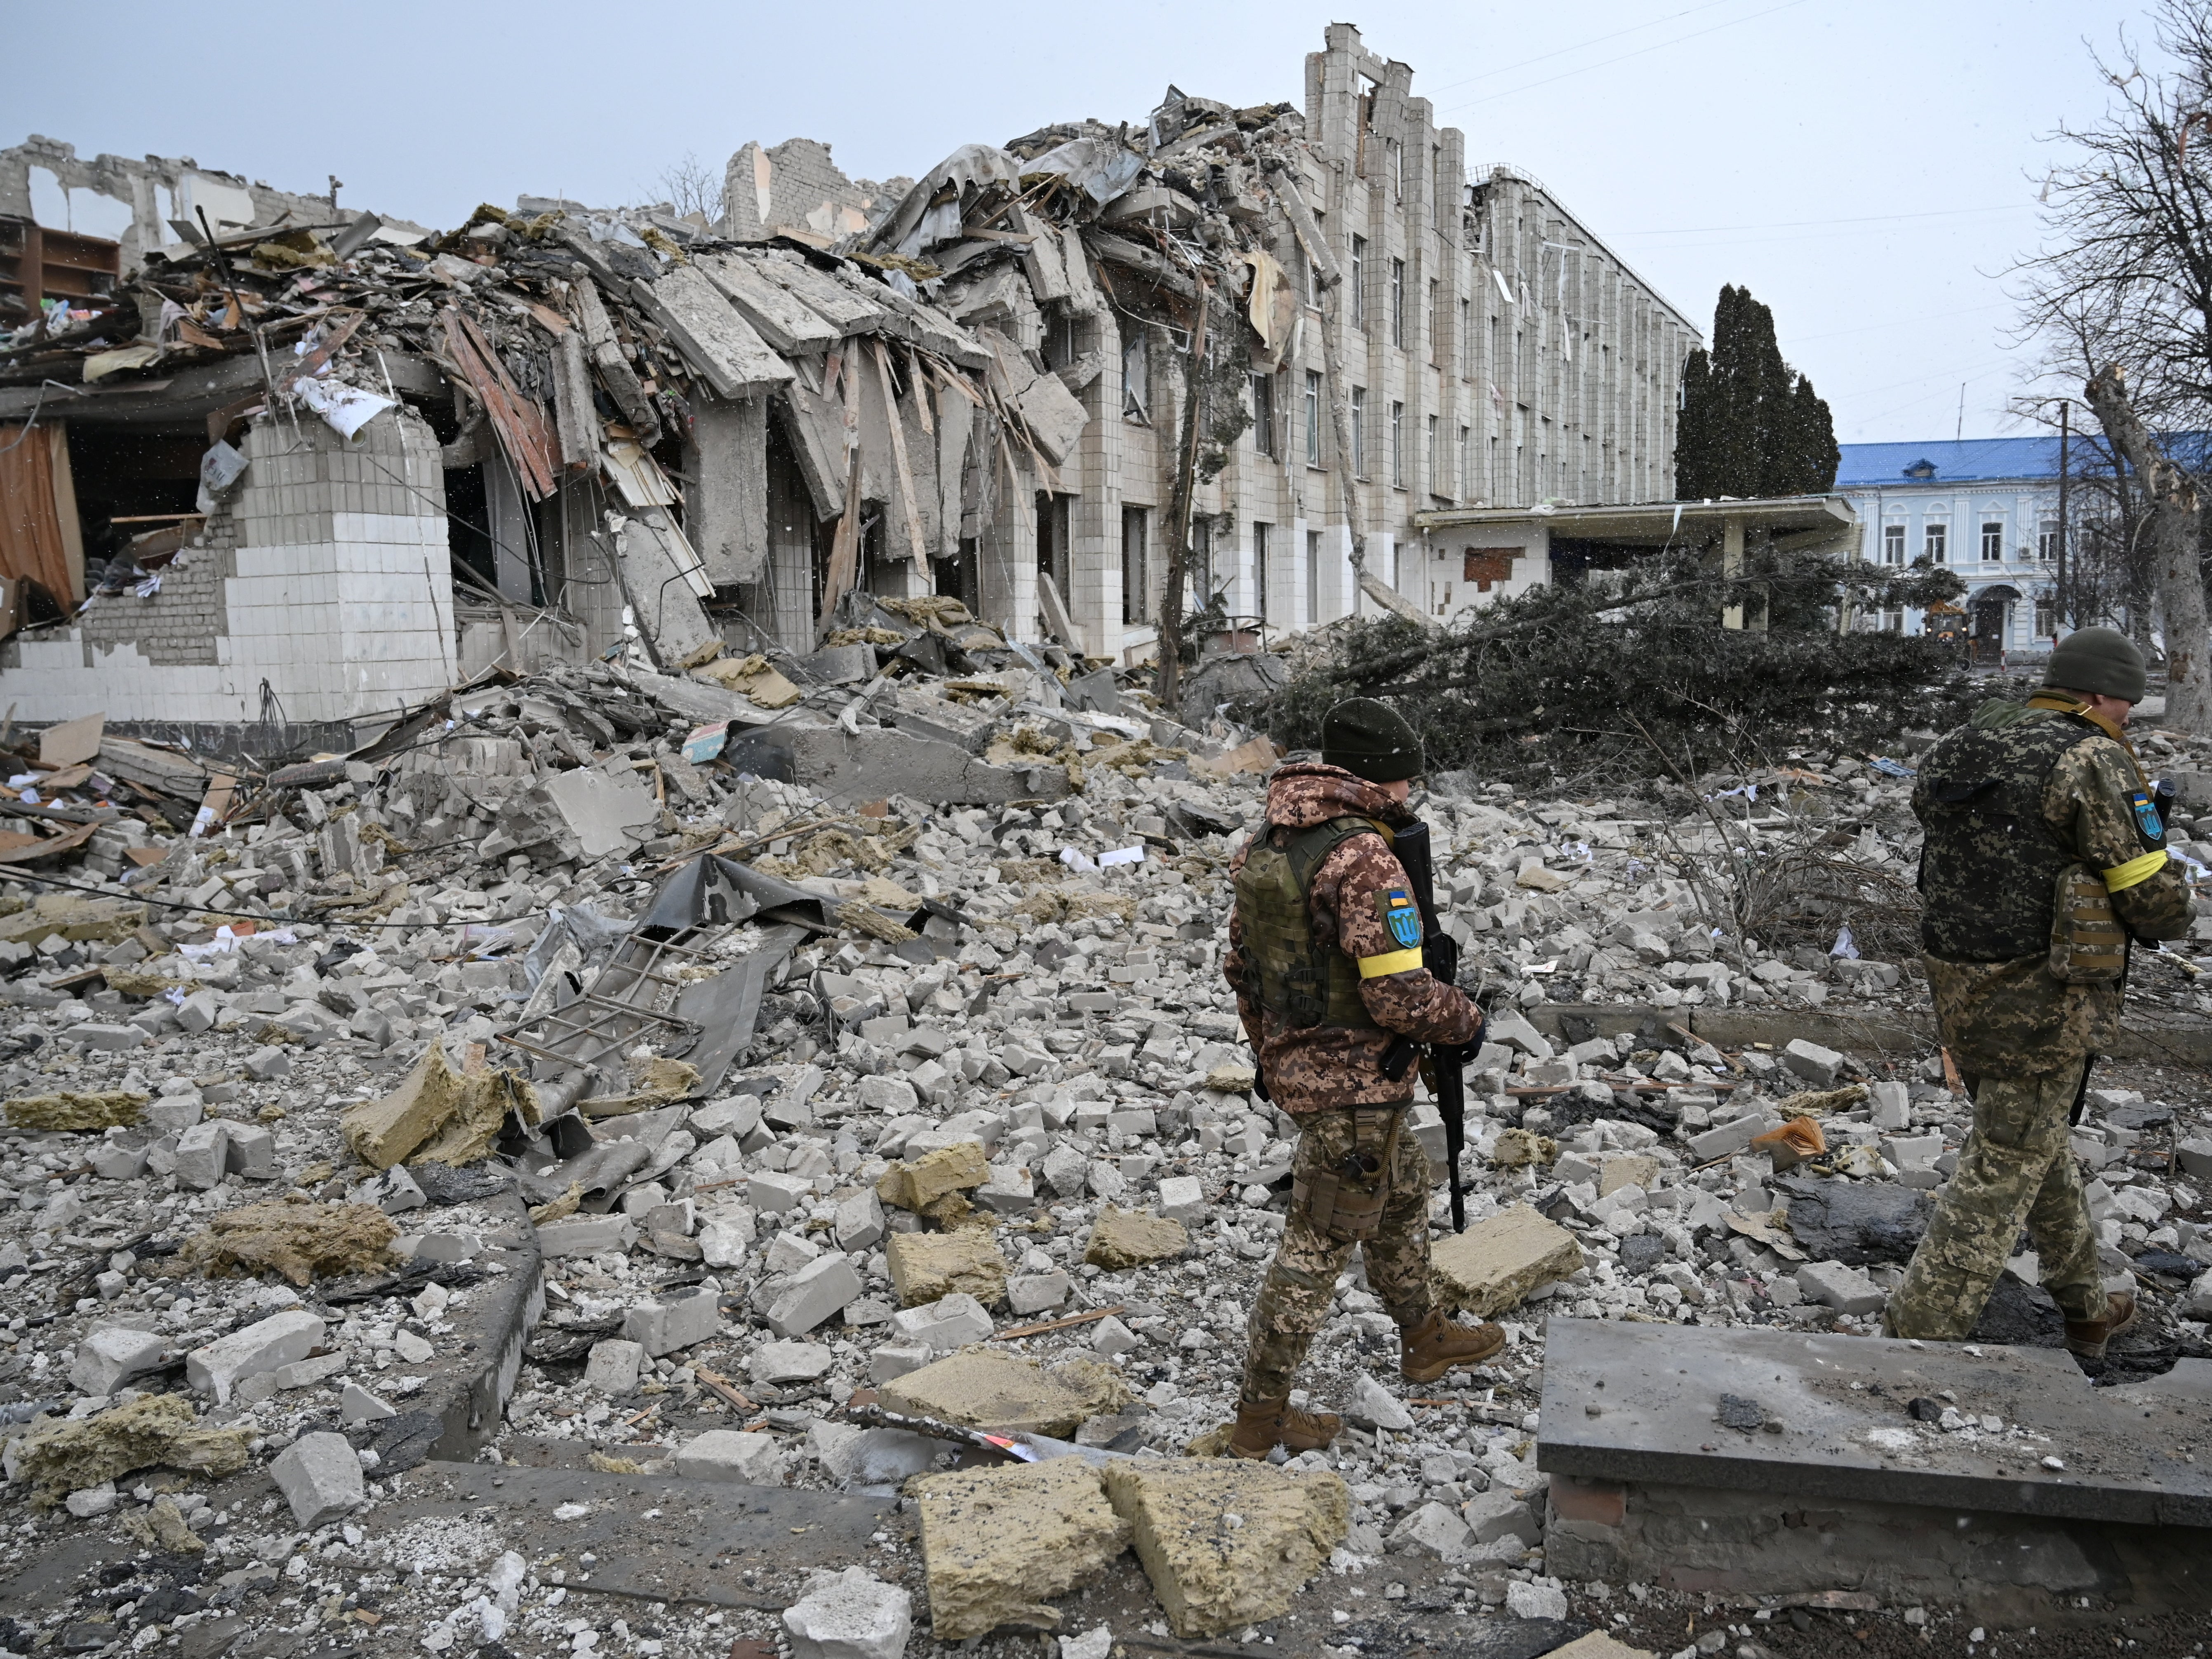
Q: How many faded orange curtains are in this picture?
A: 1